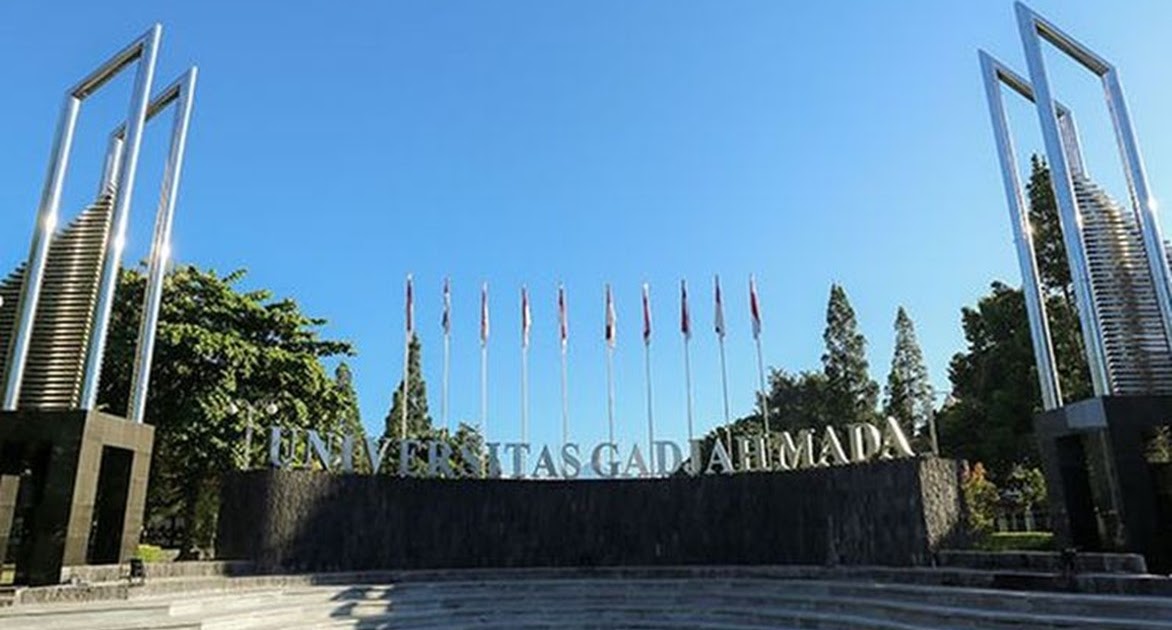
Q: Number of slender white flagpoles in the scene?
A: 10